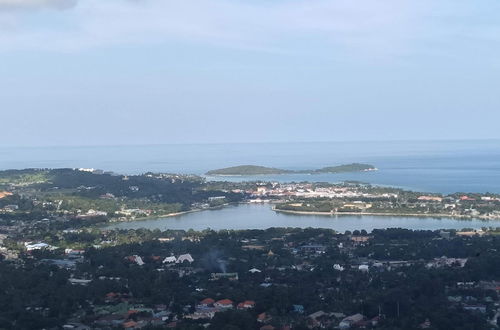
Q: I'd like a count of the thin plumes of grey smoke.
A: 1